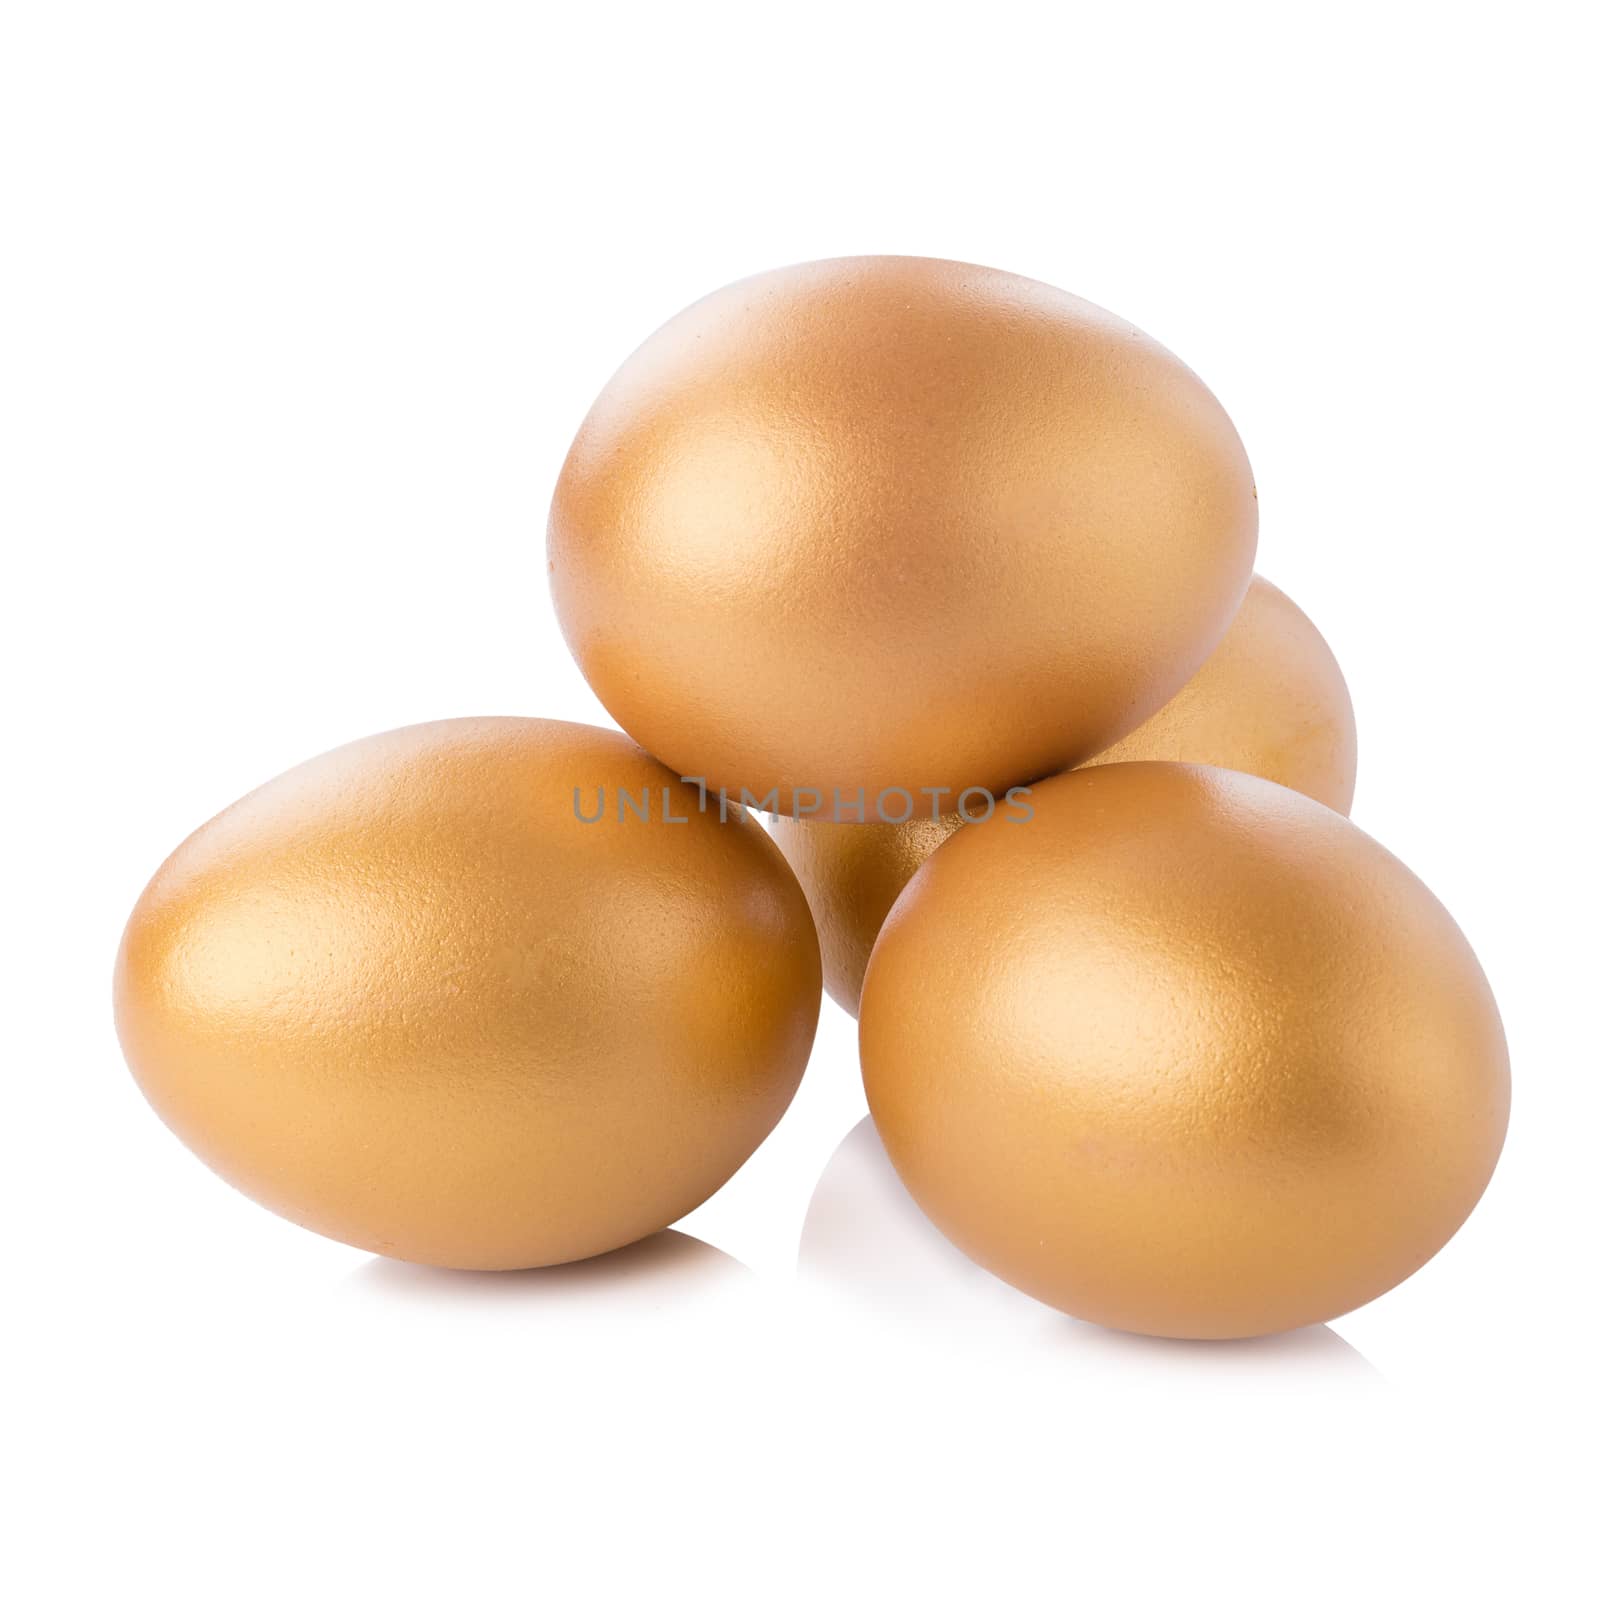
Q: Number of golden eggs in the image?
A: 4